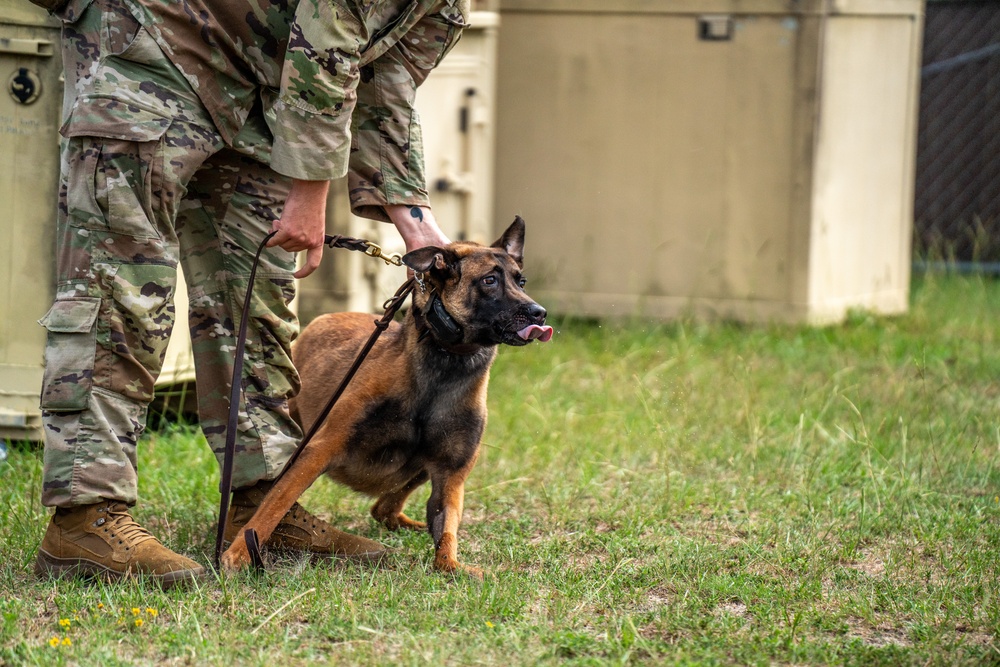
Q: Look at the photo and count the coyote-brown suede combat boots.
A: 2